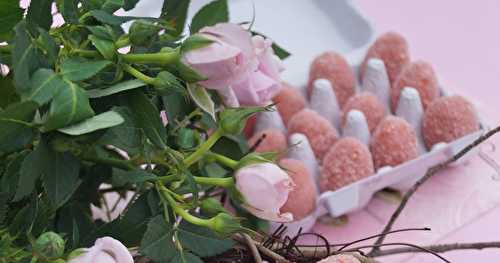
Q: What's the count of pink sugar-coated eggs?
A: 12